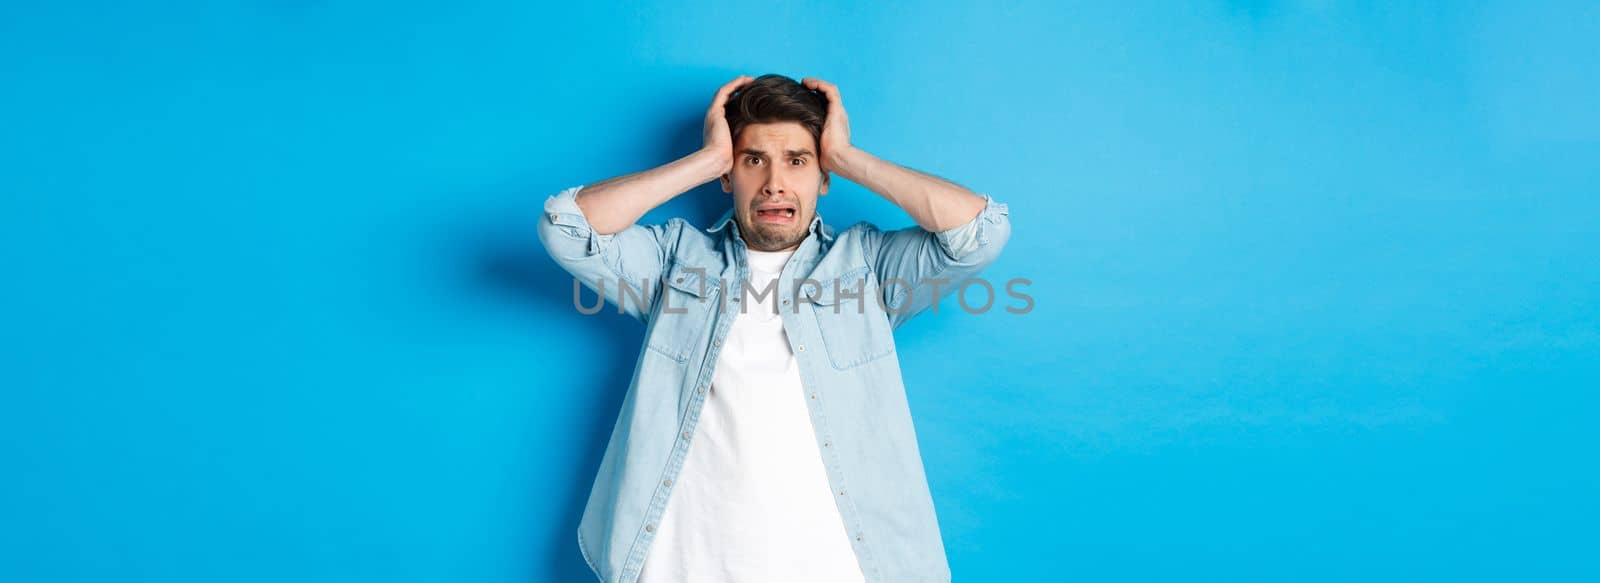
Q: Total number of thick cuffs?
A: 2